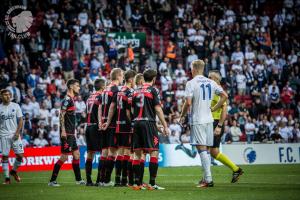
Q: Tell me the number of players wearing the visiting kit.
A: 6